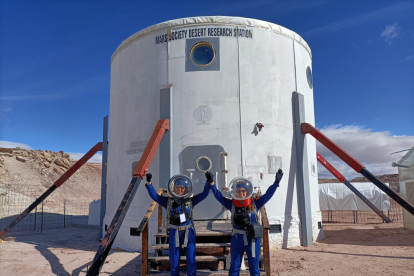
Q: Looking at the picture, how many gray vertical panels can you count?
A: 3